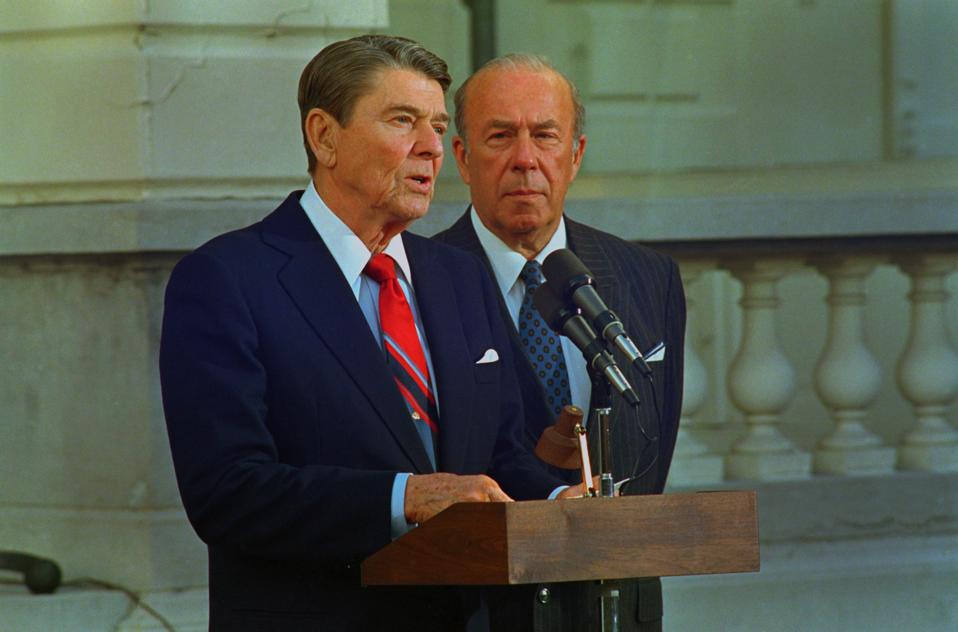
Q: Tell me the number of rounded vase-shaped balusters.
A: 4